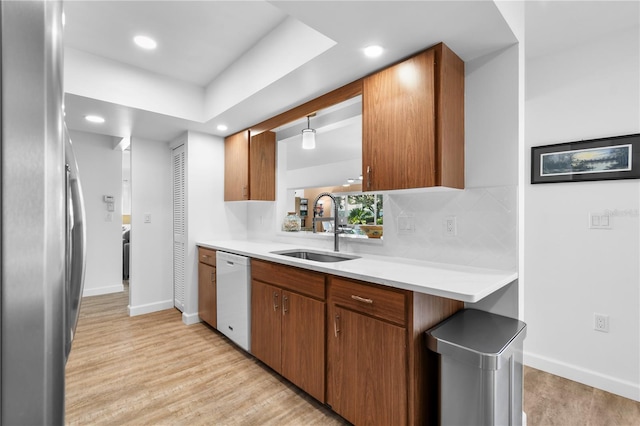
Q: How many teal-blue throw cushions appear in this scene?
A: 0